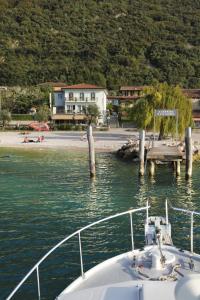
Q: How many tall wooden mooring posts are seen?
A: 3